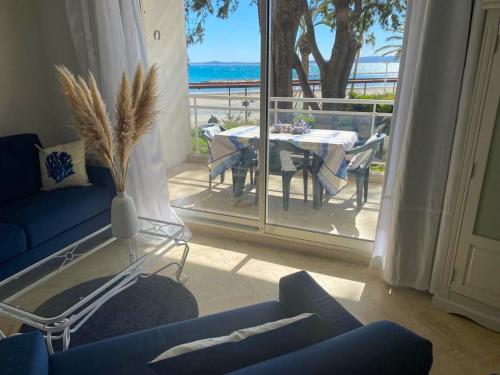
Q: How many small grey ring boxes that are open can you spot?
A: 0